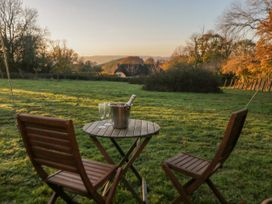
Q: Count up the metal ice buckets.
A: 1